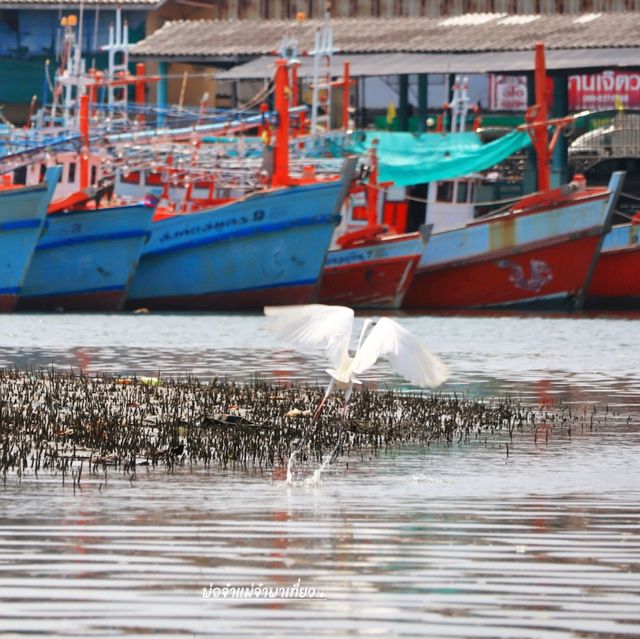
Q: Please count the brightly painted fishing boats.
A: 6